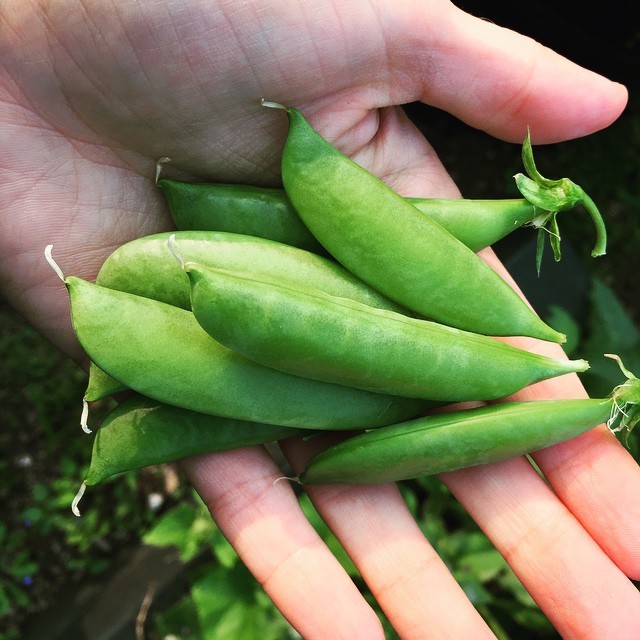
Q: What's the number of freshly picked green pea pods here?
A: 8